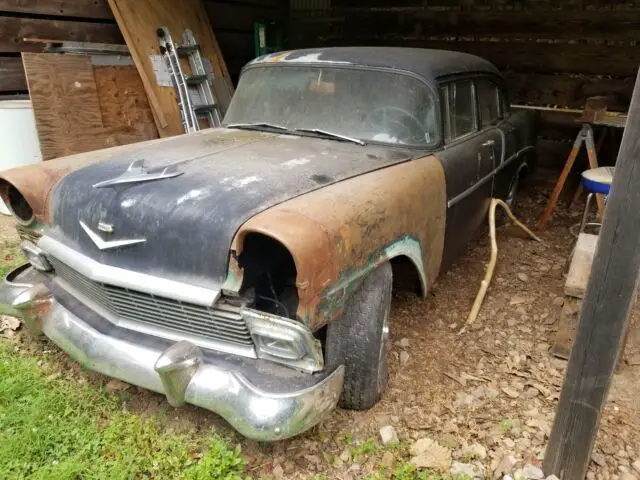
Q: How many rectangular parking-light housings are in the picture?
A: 2